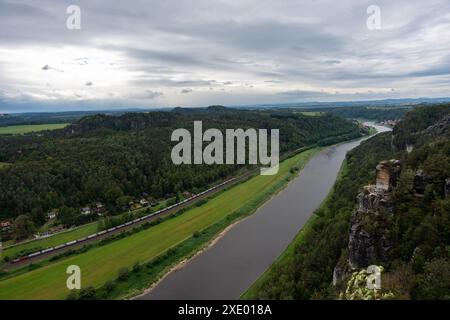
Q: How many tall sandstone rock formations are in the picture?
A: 1